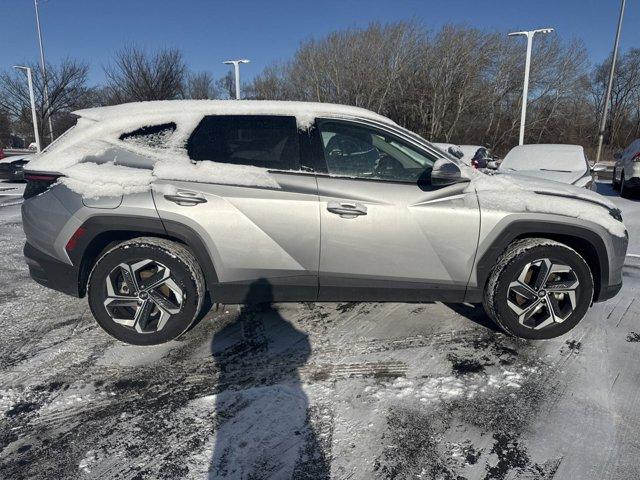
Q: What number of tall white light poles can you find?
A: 3